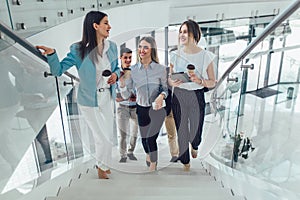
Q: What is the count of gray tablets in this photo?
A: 1